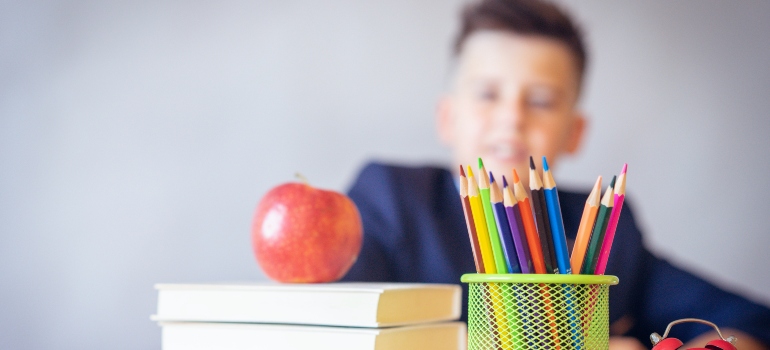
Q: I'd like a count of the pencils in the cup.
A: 11